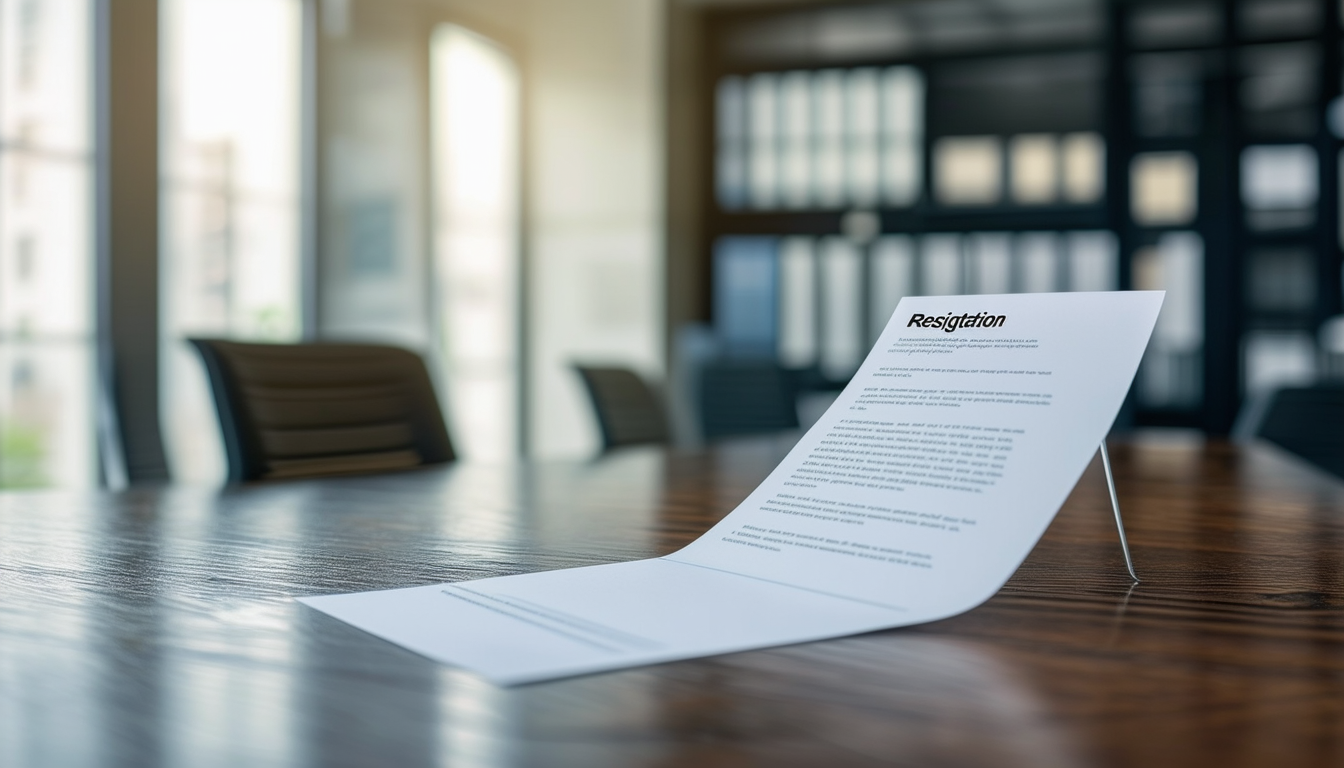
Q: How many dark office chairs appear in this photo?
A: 4